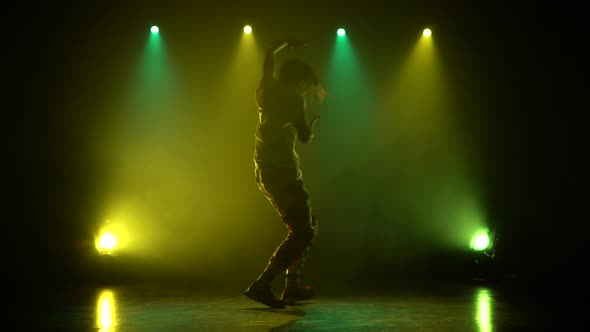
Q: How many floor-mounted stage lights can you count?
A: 2